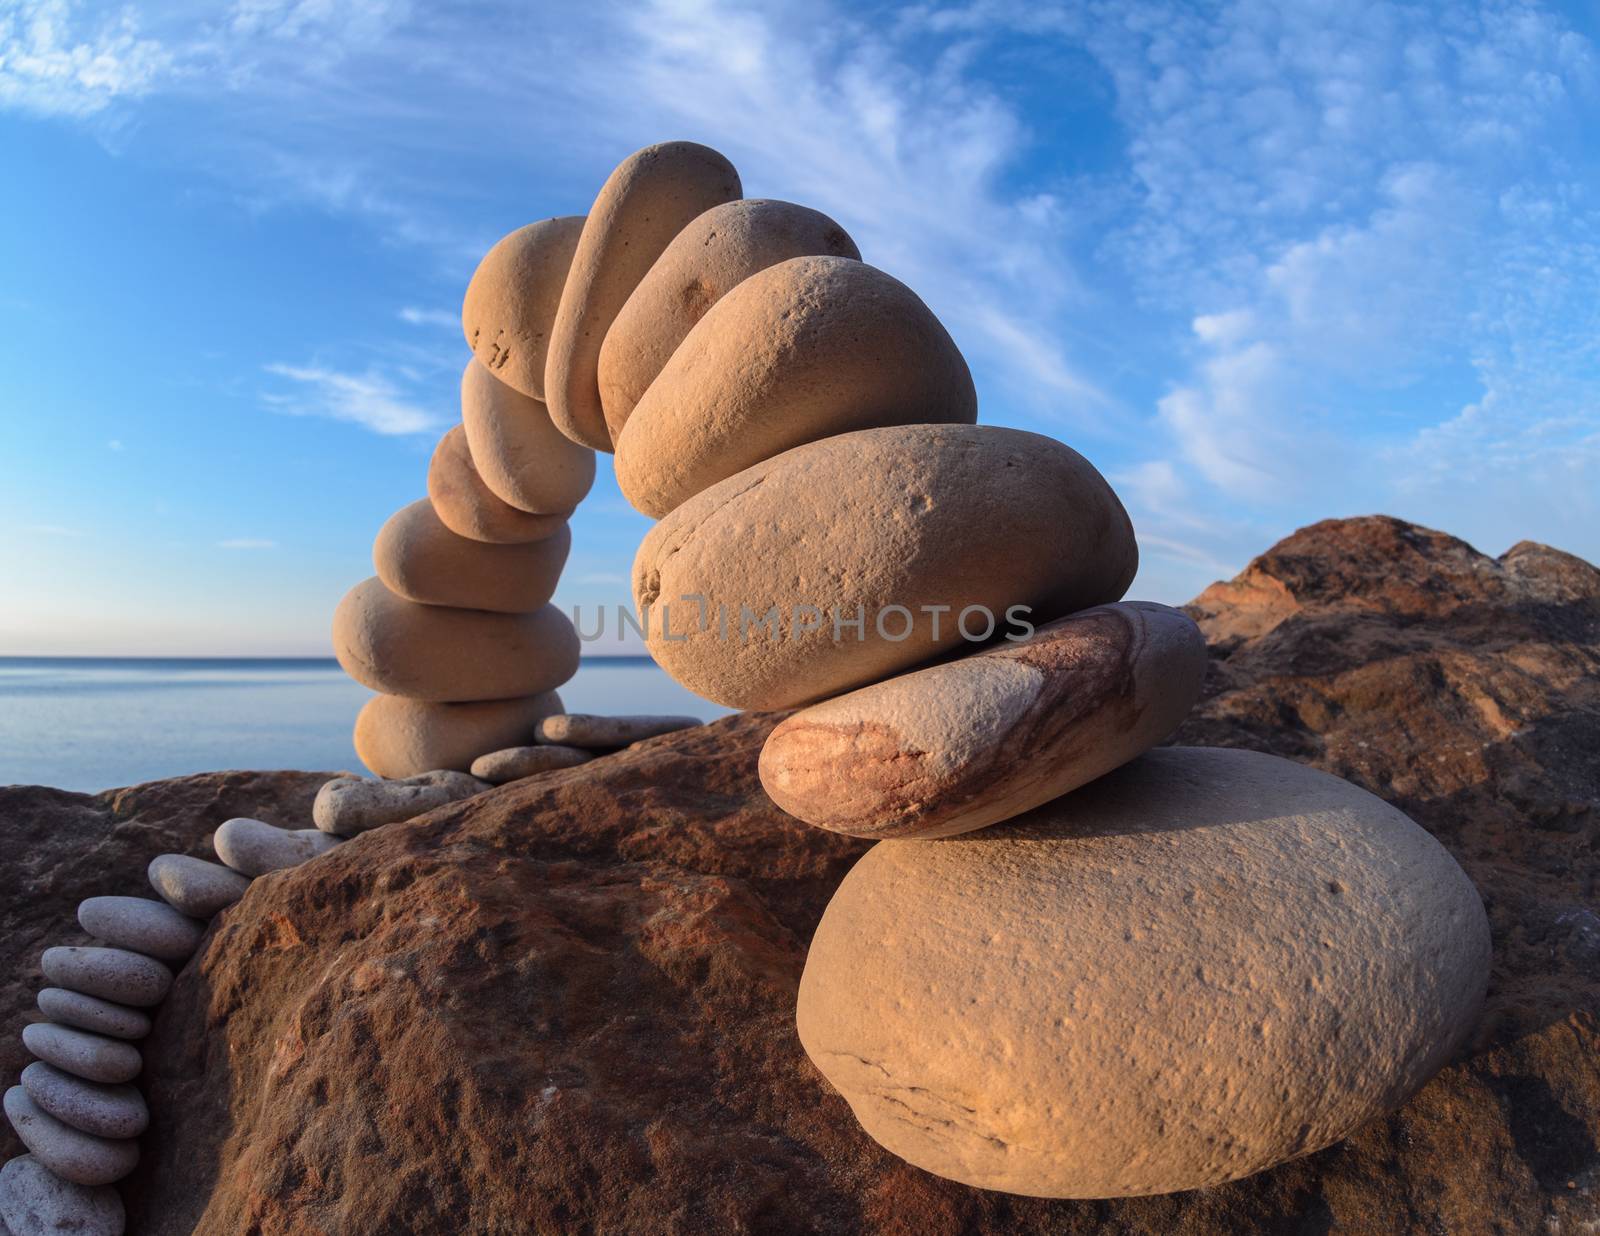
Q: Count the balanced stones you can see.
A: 12